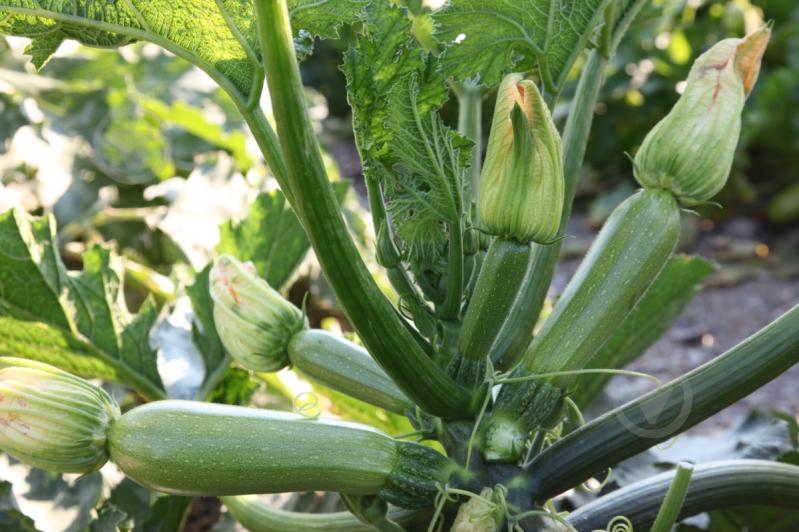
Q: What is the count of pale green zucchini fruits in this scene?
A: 4